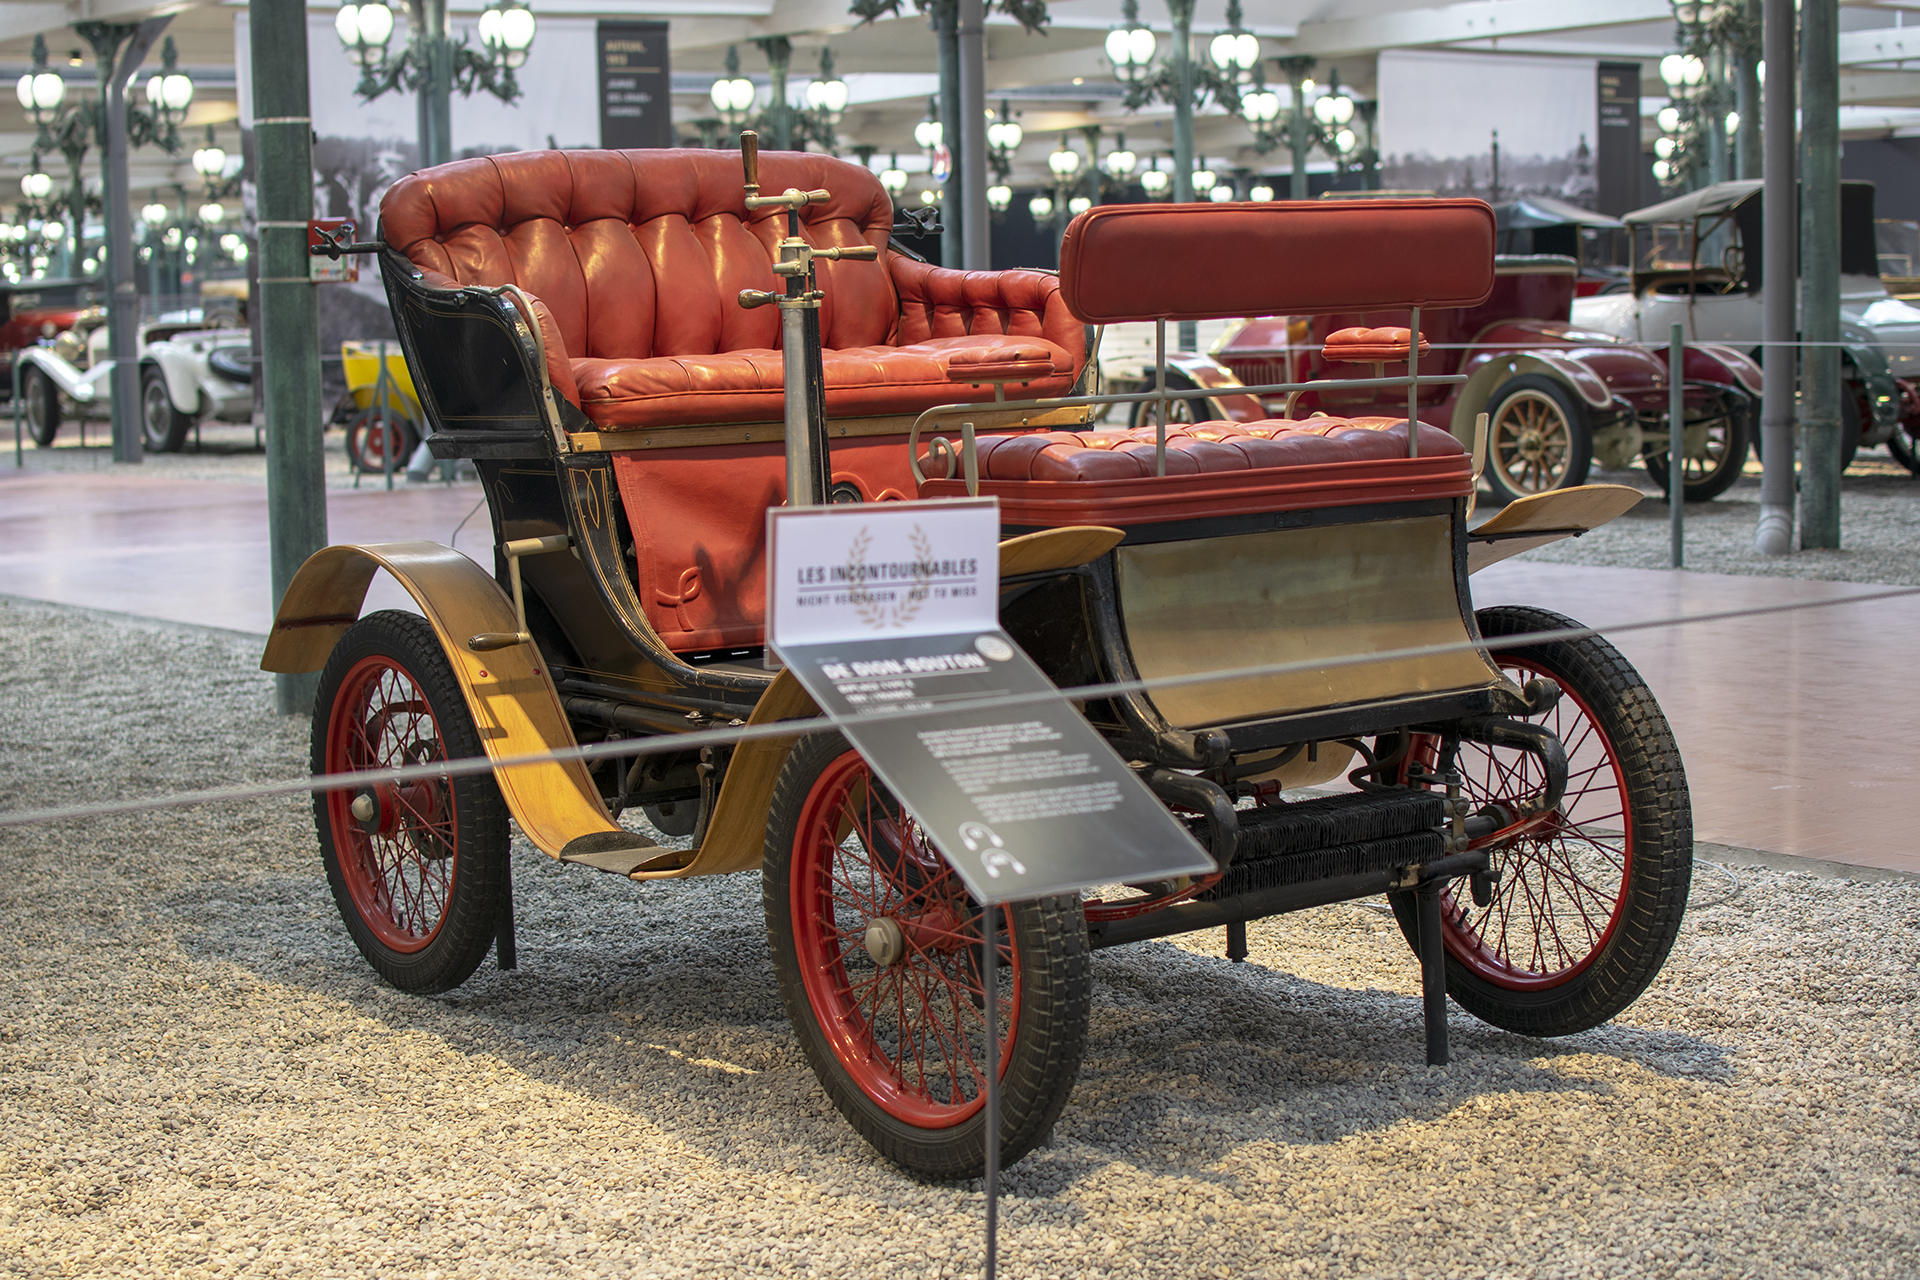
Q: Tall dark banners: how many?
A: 2